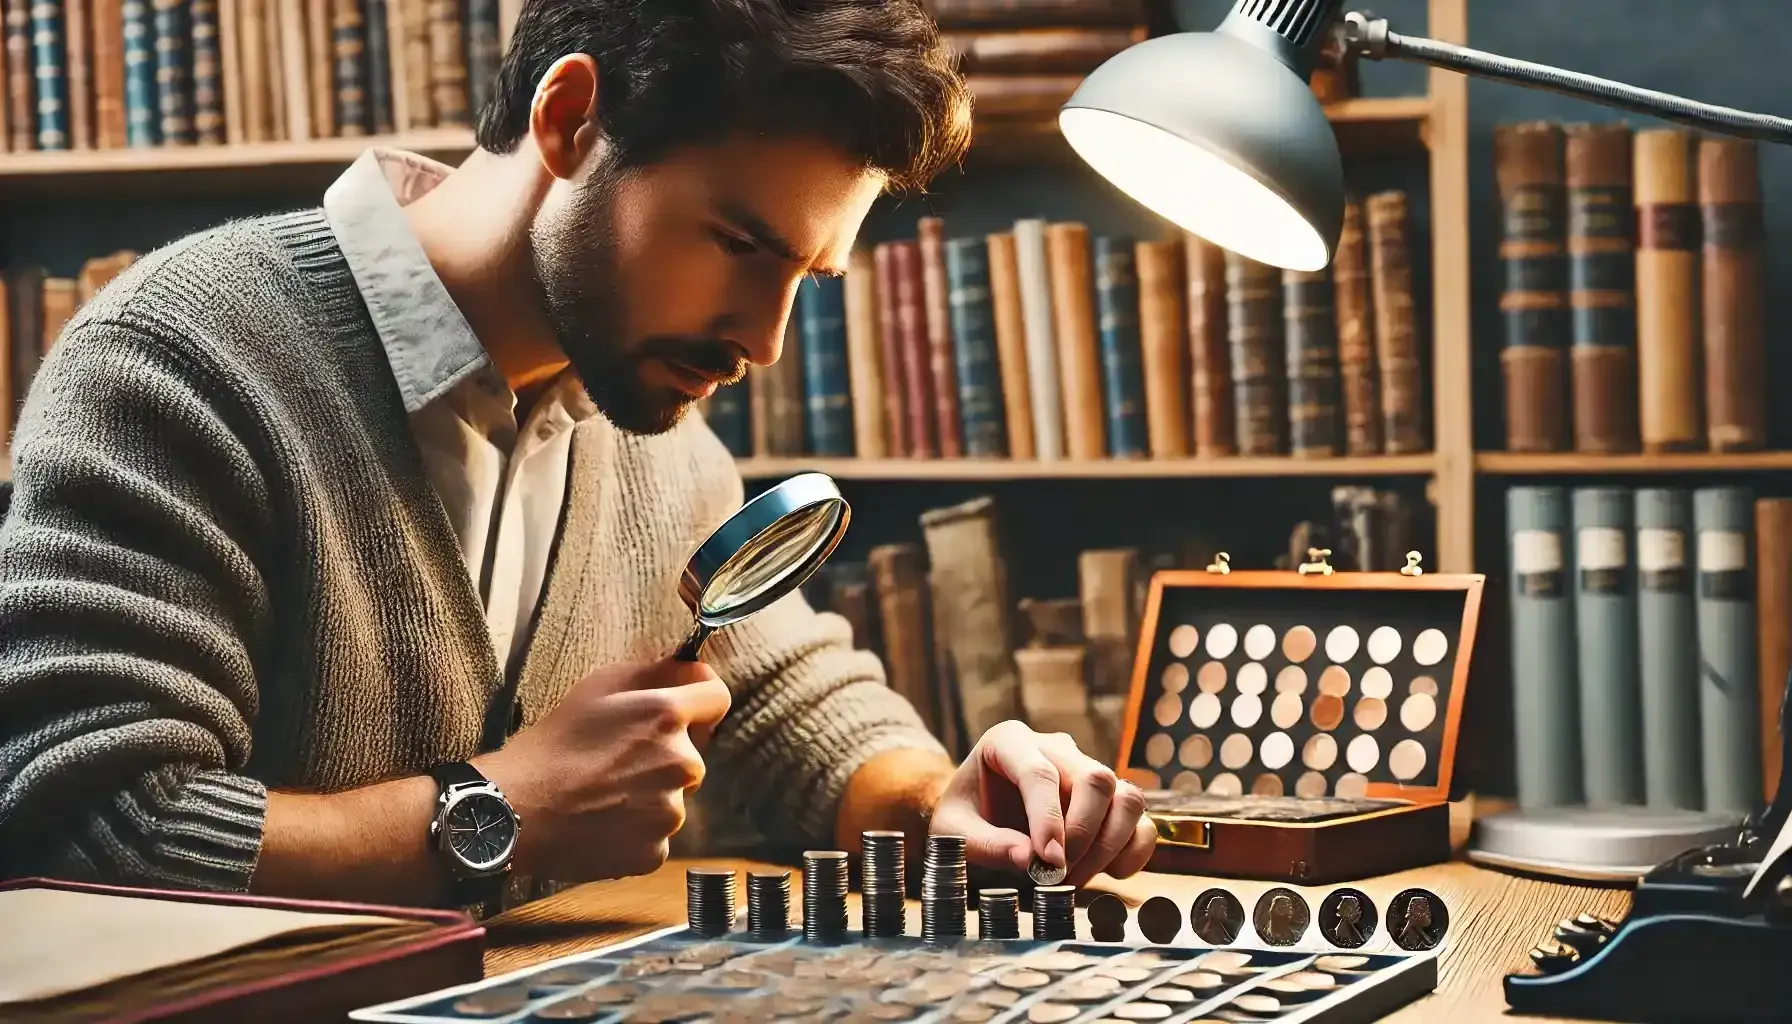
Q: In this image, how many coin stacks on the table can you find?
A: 7